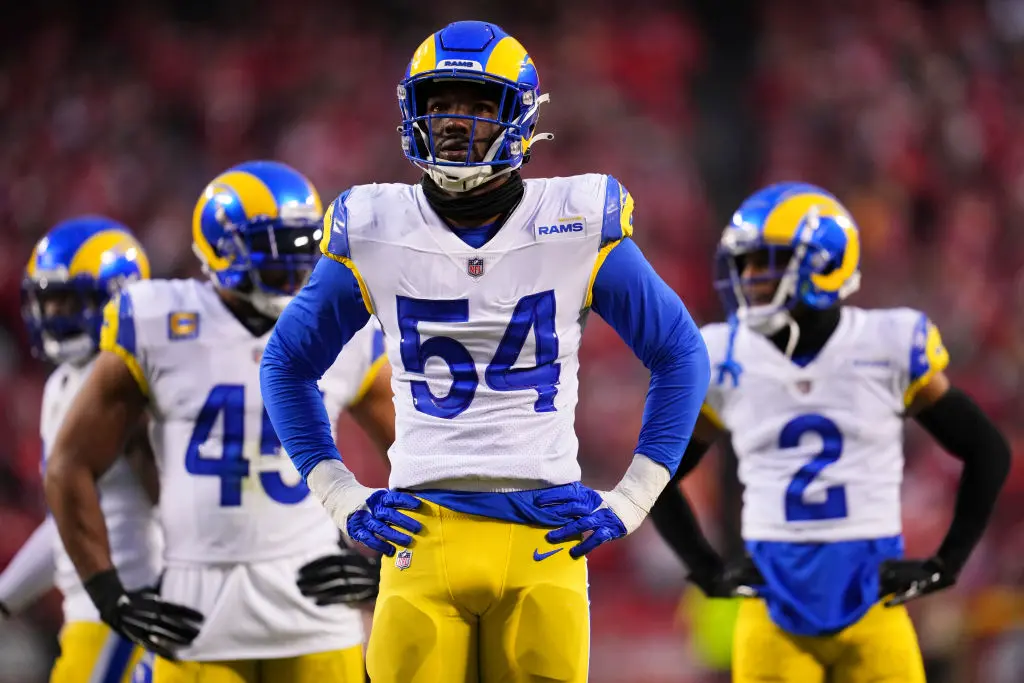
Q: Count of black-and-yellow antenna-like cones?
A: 0